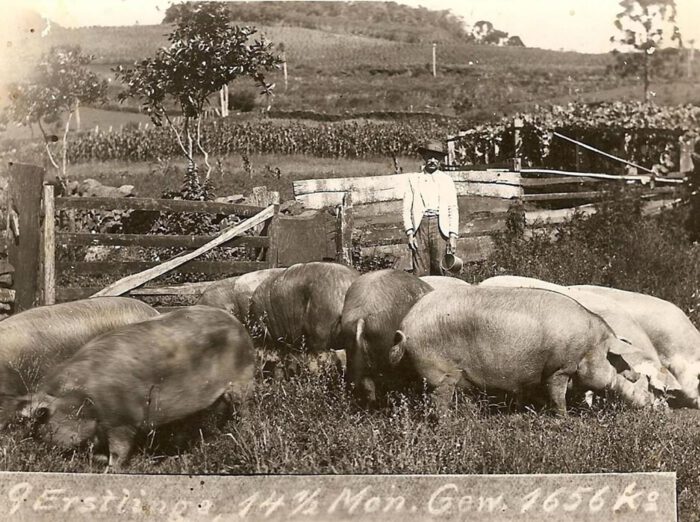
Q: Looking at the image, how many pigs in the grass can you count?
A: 9